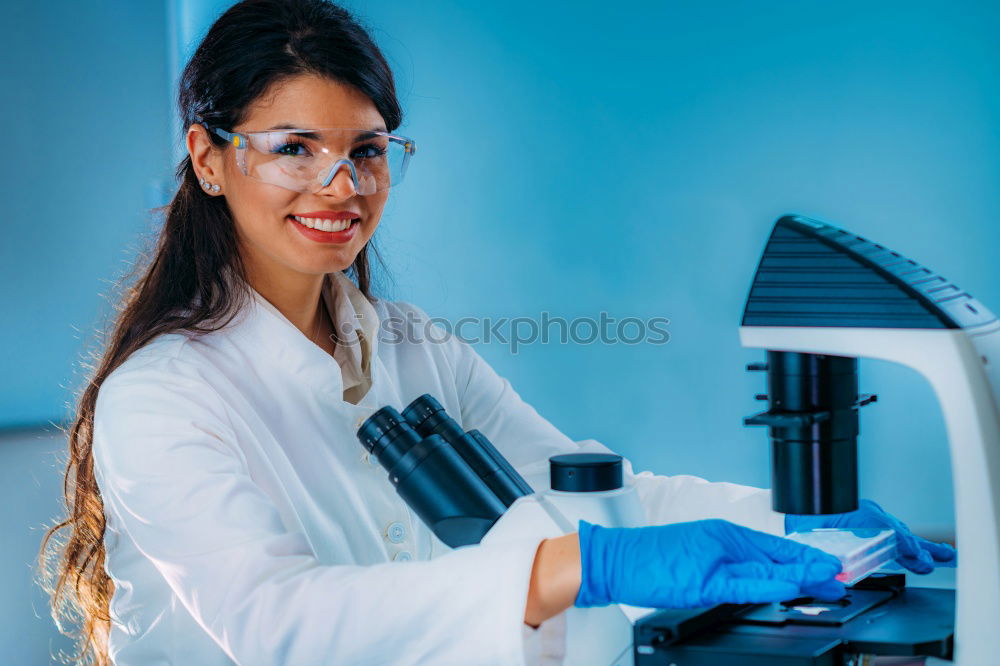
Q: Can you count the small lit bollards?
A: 0